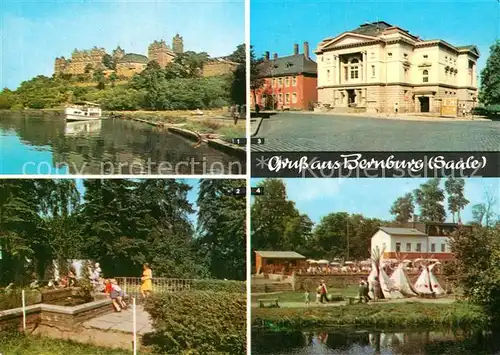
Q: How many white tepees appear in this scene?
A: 3